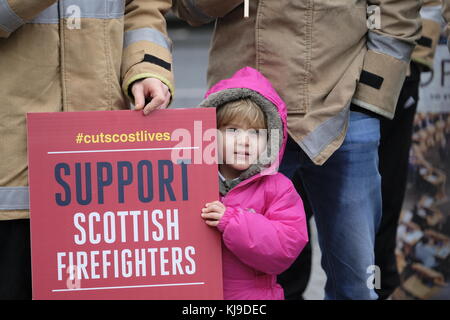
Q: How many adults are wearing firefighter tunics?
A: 3